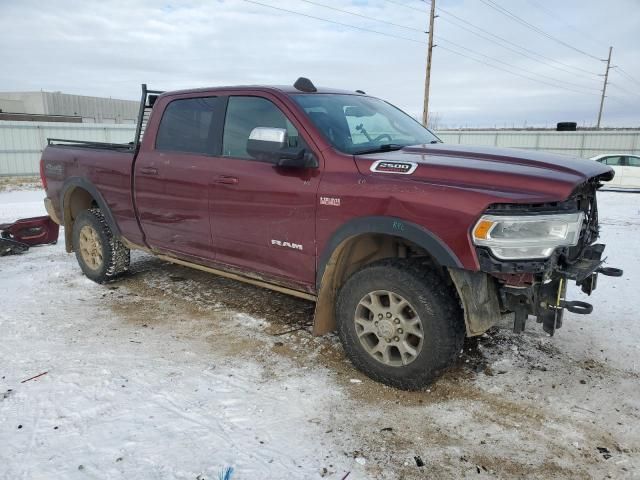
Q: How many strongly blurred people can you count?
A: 0